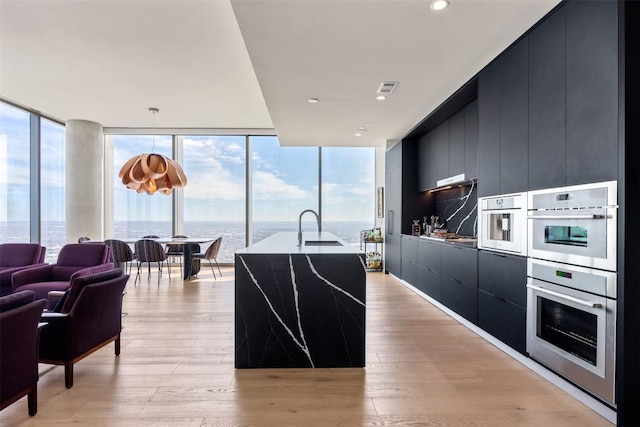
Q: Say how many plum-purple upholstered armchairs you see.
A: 4